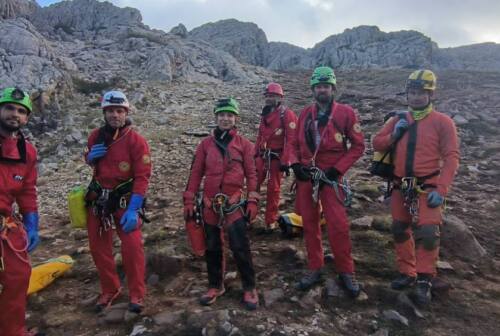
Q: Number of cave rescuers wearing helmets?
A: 6